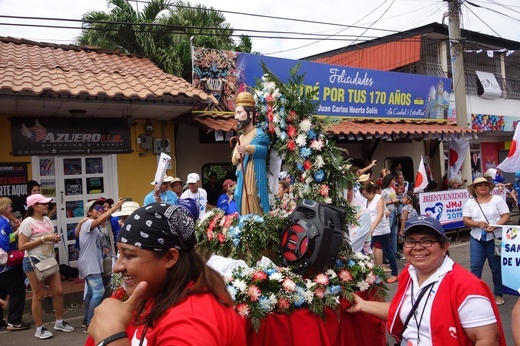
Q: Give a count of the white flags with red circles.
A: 3